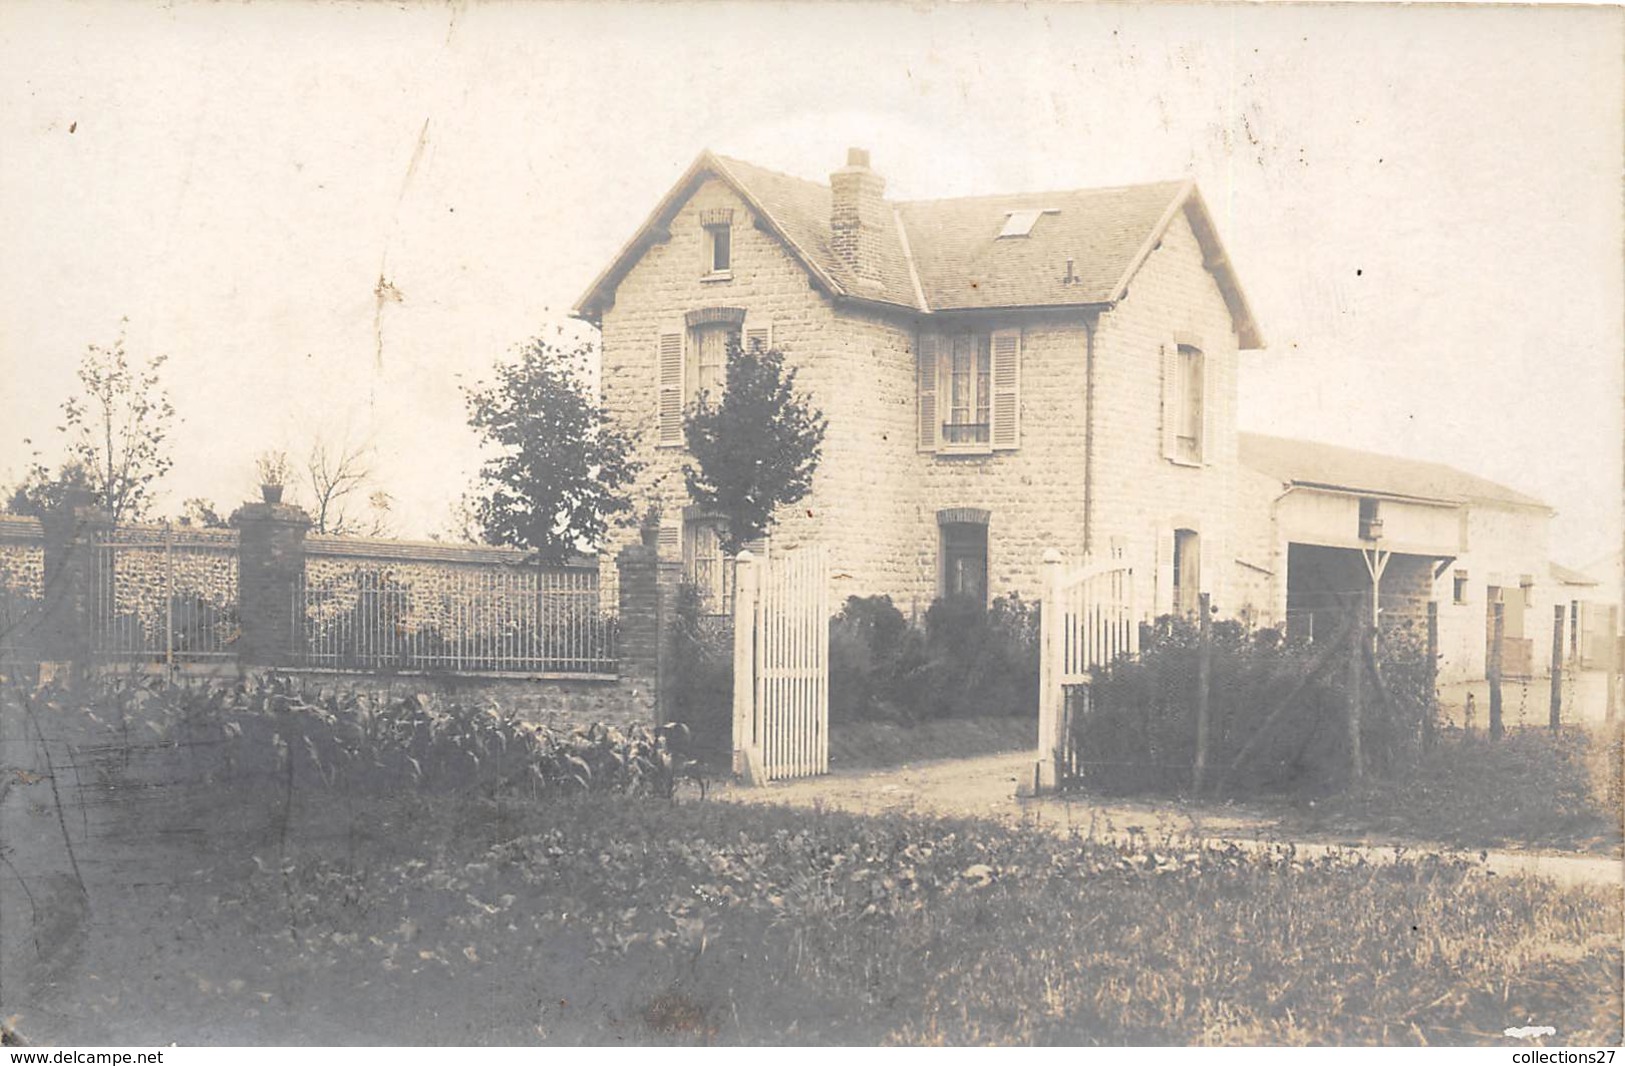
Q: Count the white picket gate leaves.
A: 2